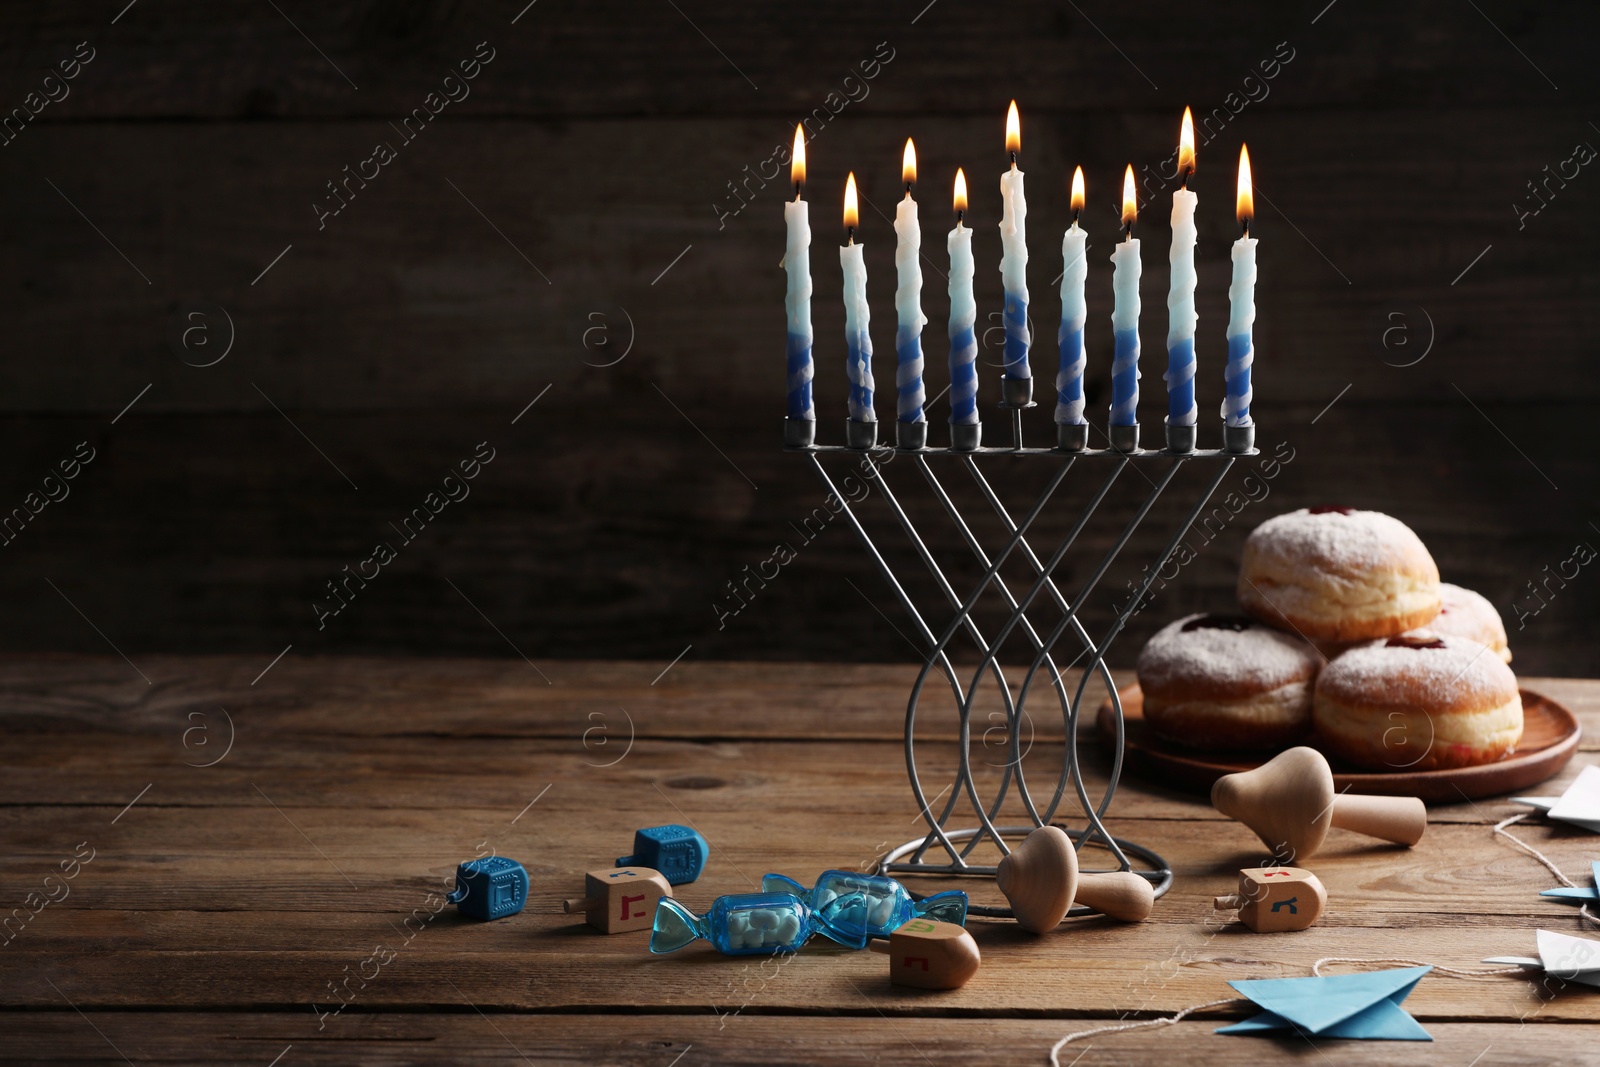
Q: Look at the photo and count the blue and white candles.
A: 9